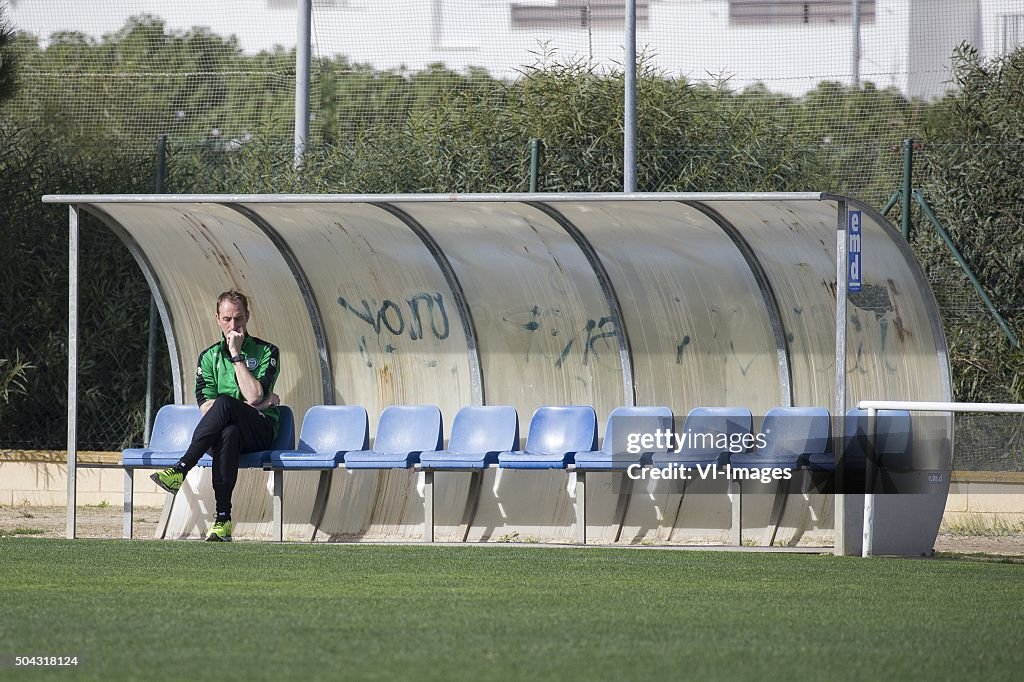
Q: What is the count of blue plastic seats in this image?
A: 10